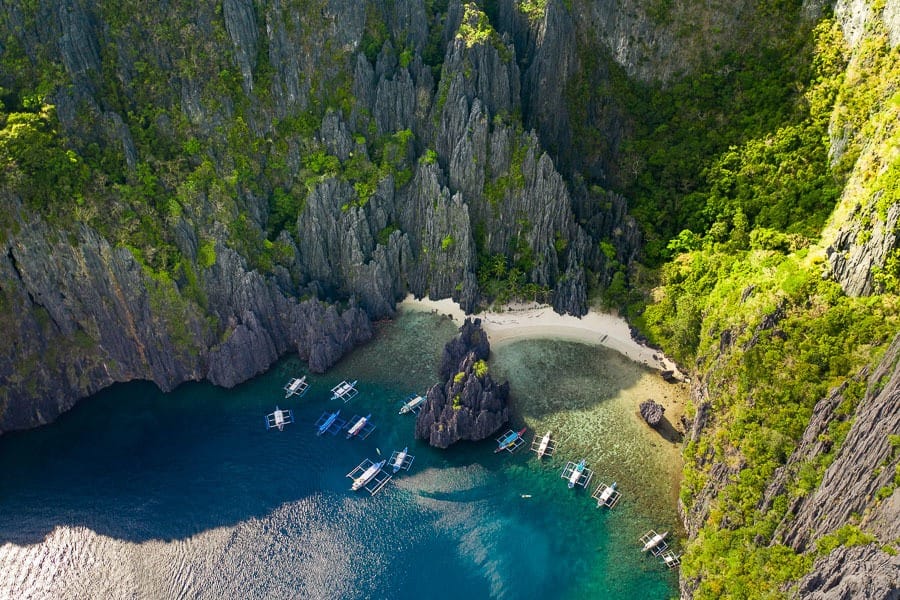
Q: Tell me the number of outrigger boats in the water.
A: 14